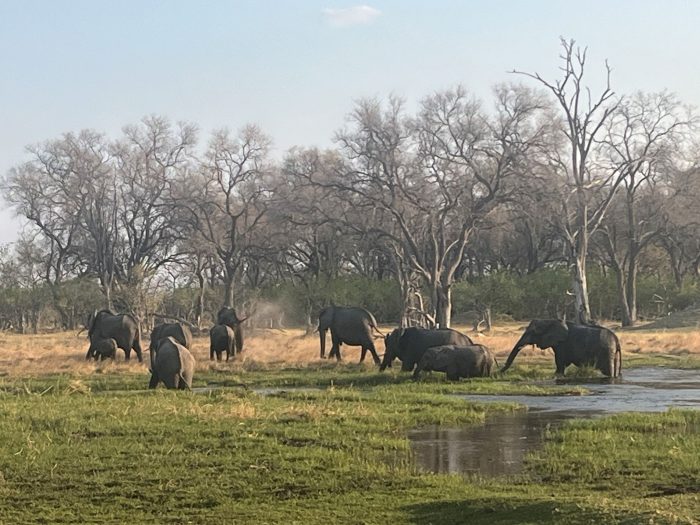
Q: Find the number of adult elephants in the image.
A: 7